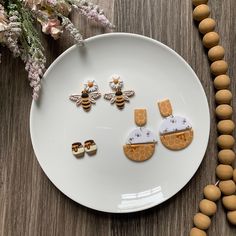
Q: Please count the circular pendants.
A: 2